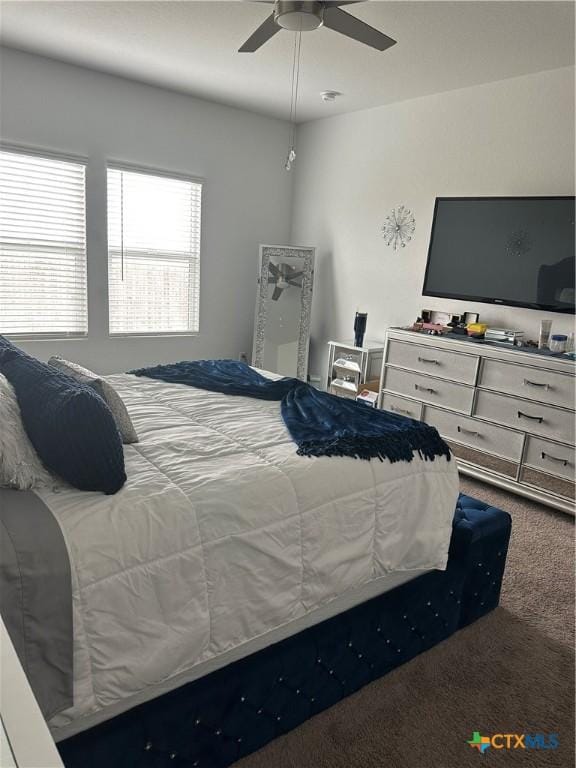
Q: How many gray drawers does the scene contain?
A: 7